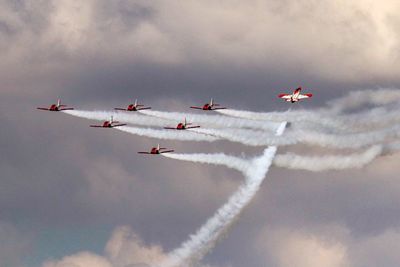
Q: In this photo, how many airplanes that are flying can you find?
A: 7